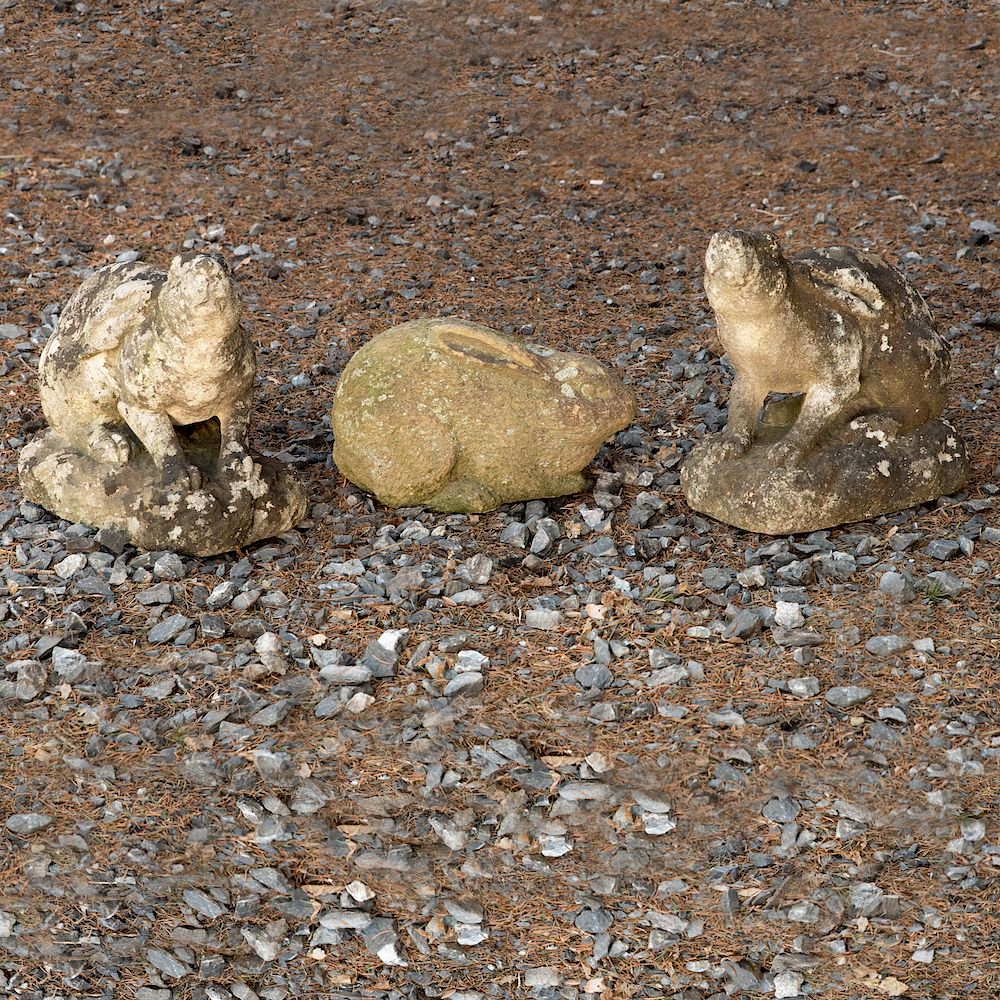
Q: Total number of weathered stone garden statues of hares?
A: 3